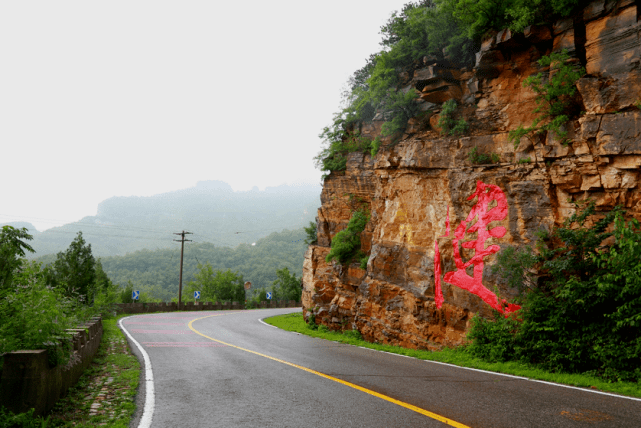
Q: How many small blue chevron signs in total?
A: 3